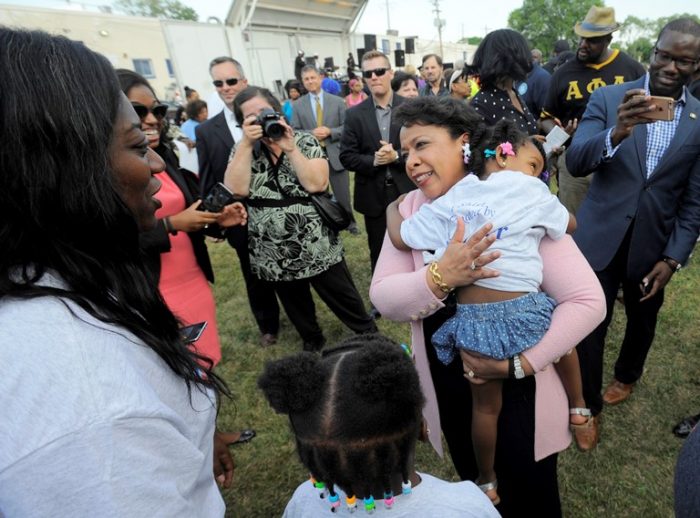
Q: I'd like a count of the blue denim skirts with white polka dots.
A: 1